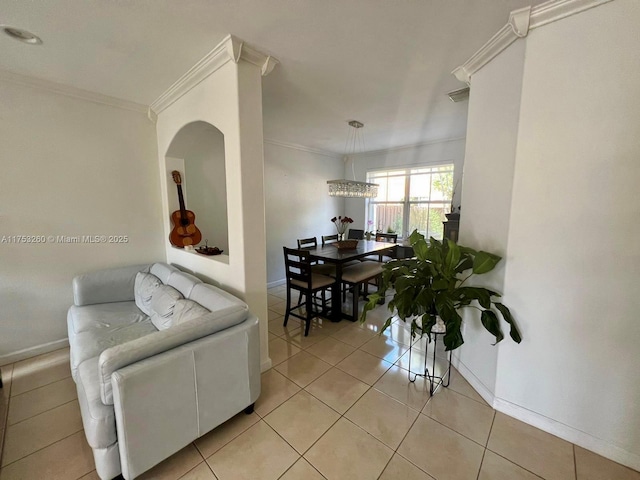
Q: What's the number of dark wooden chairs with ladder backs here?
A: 4